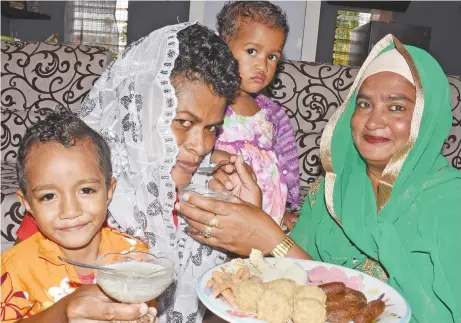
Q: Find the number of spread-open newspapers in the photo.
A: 0